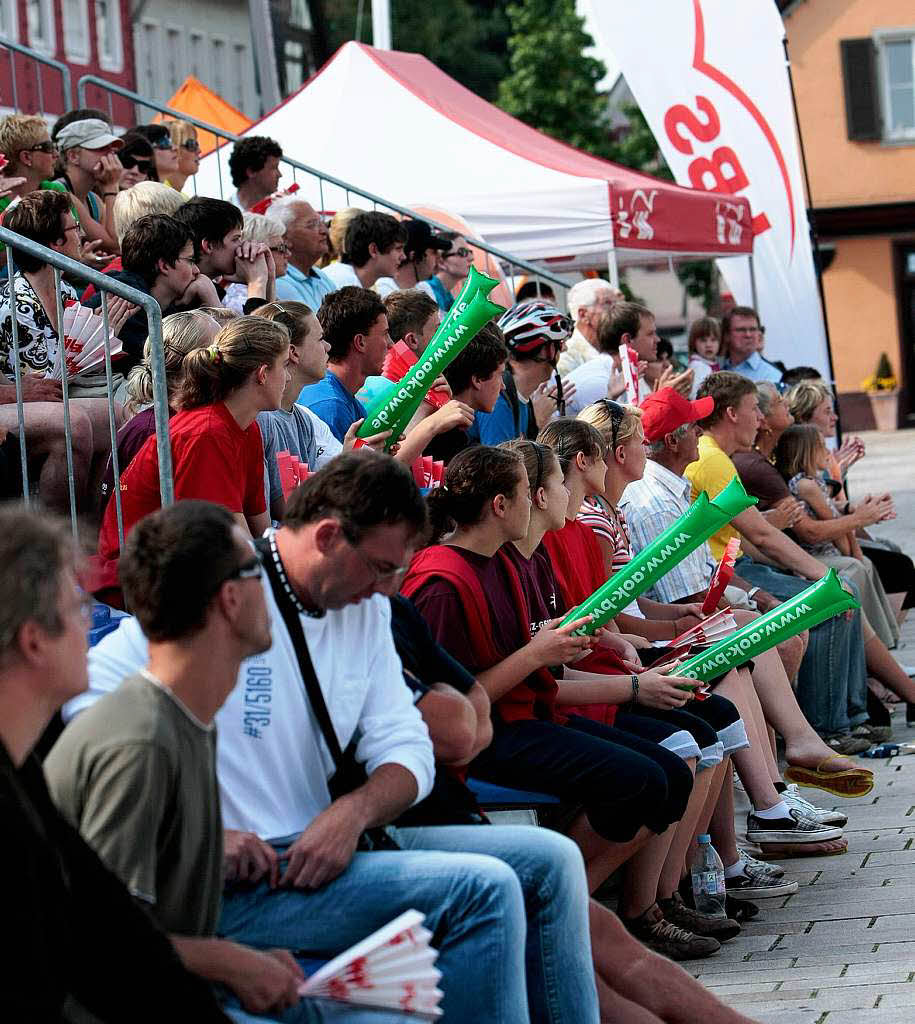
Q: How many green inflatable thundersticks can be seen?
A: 5